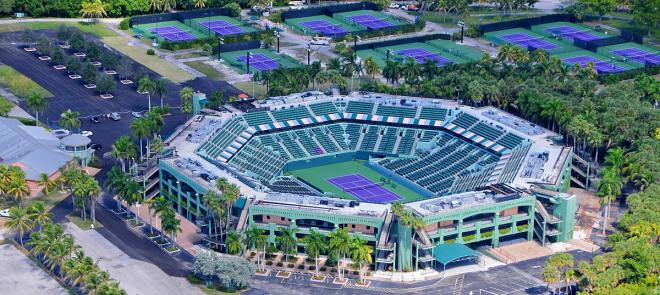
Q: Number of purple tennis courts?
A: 11